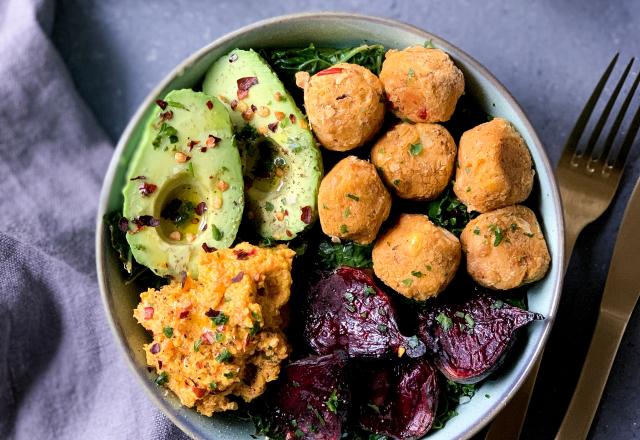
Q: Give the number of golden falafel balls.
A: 7